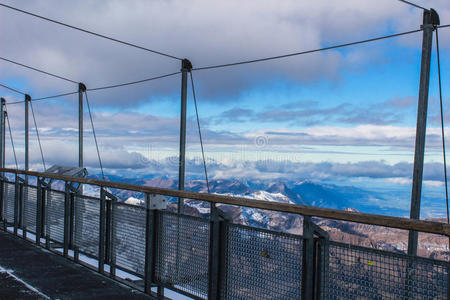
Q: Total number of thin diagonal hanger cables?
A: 5